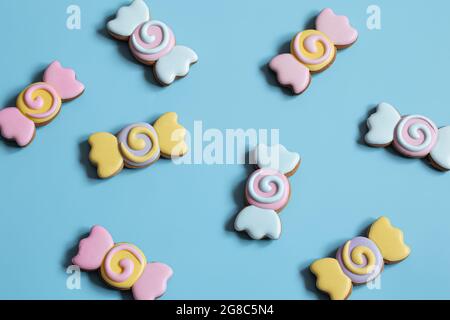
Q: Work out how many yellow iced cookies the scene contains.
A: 2